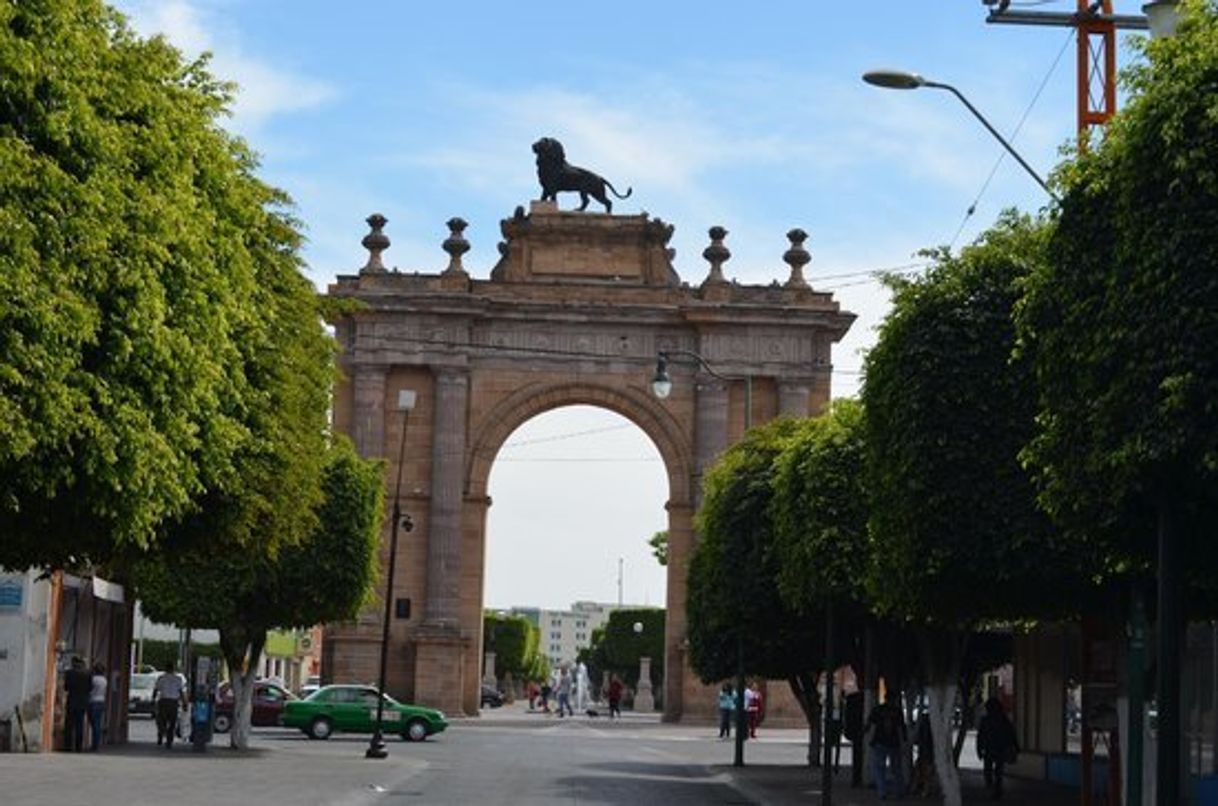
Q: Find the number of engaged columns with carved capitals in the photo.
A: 4